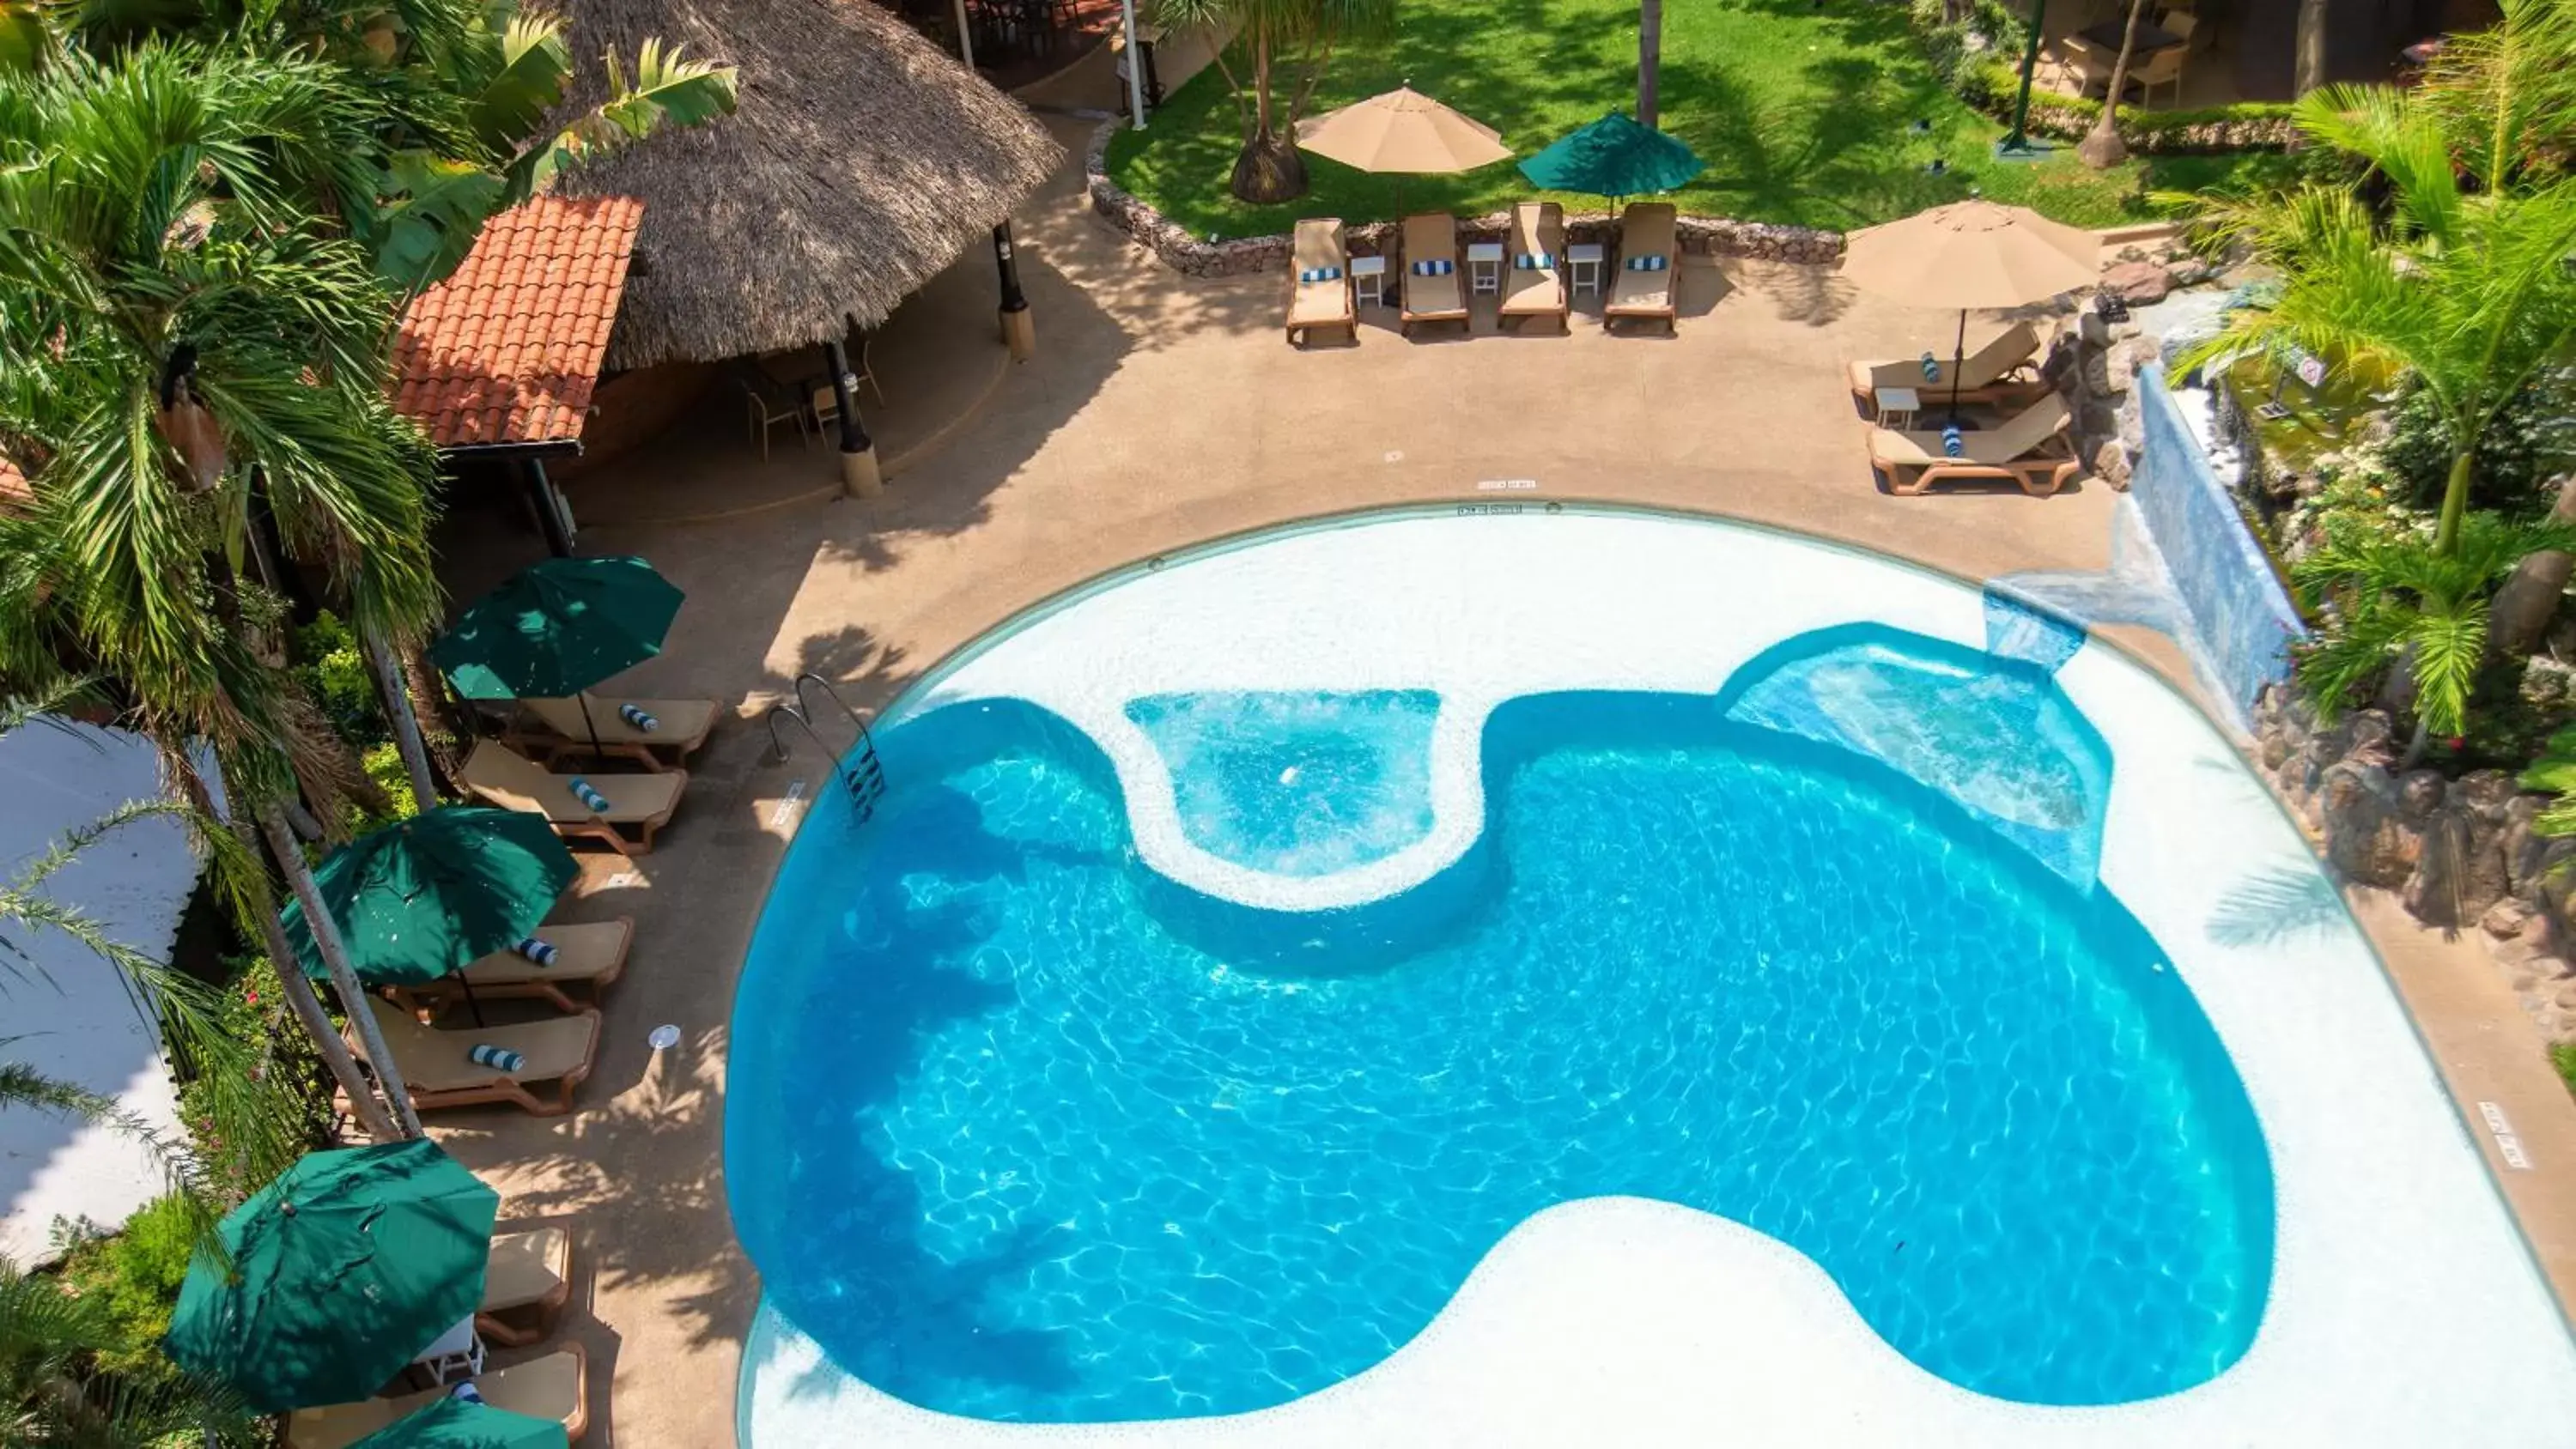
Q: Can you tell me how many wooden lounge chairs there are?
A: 12